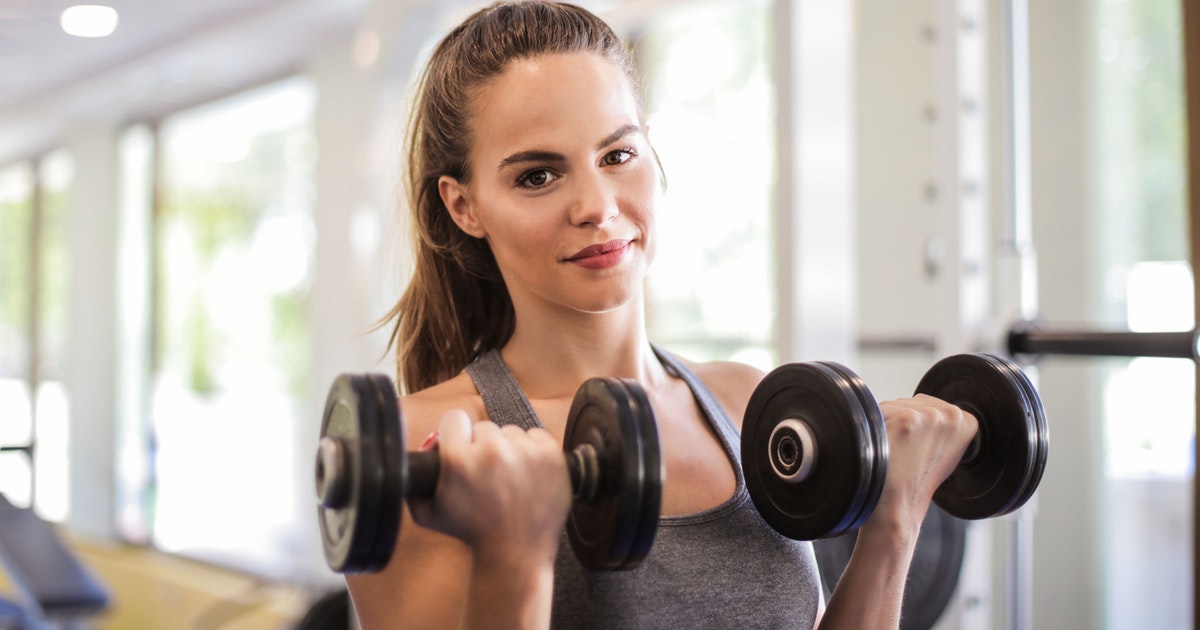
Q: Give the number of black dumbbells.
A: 2